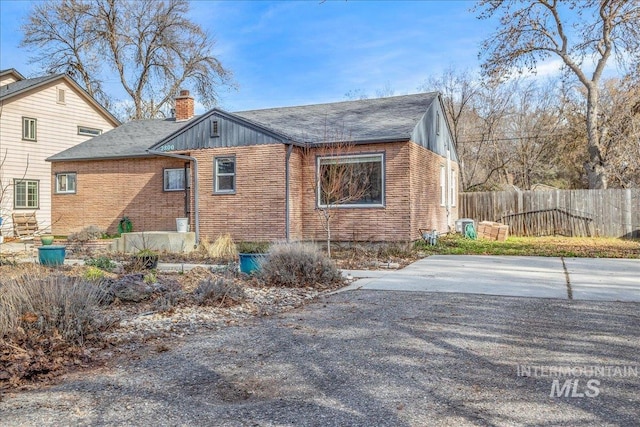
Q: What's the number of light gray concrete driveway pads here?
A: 2